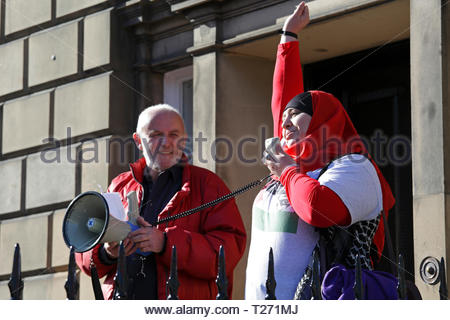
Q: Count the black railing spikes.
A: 10